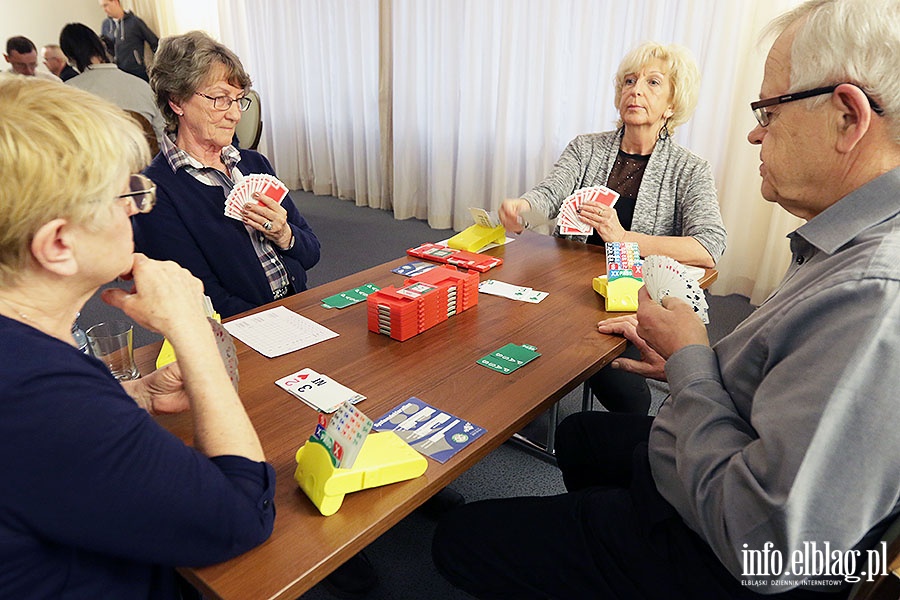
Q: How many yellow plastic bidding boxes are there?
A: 4